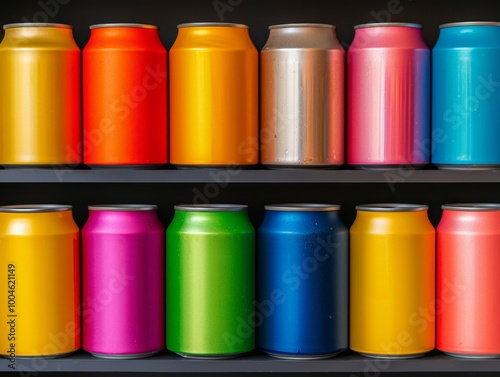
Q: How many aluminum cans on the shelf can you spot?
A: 12